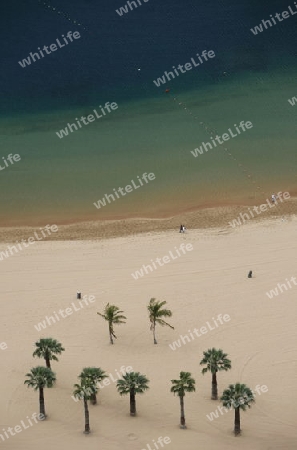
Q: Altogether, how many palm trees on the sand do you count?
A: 10